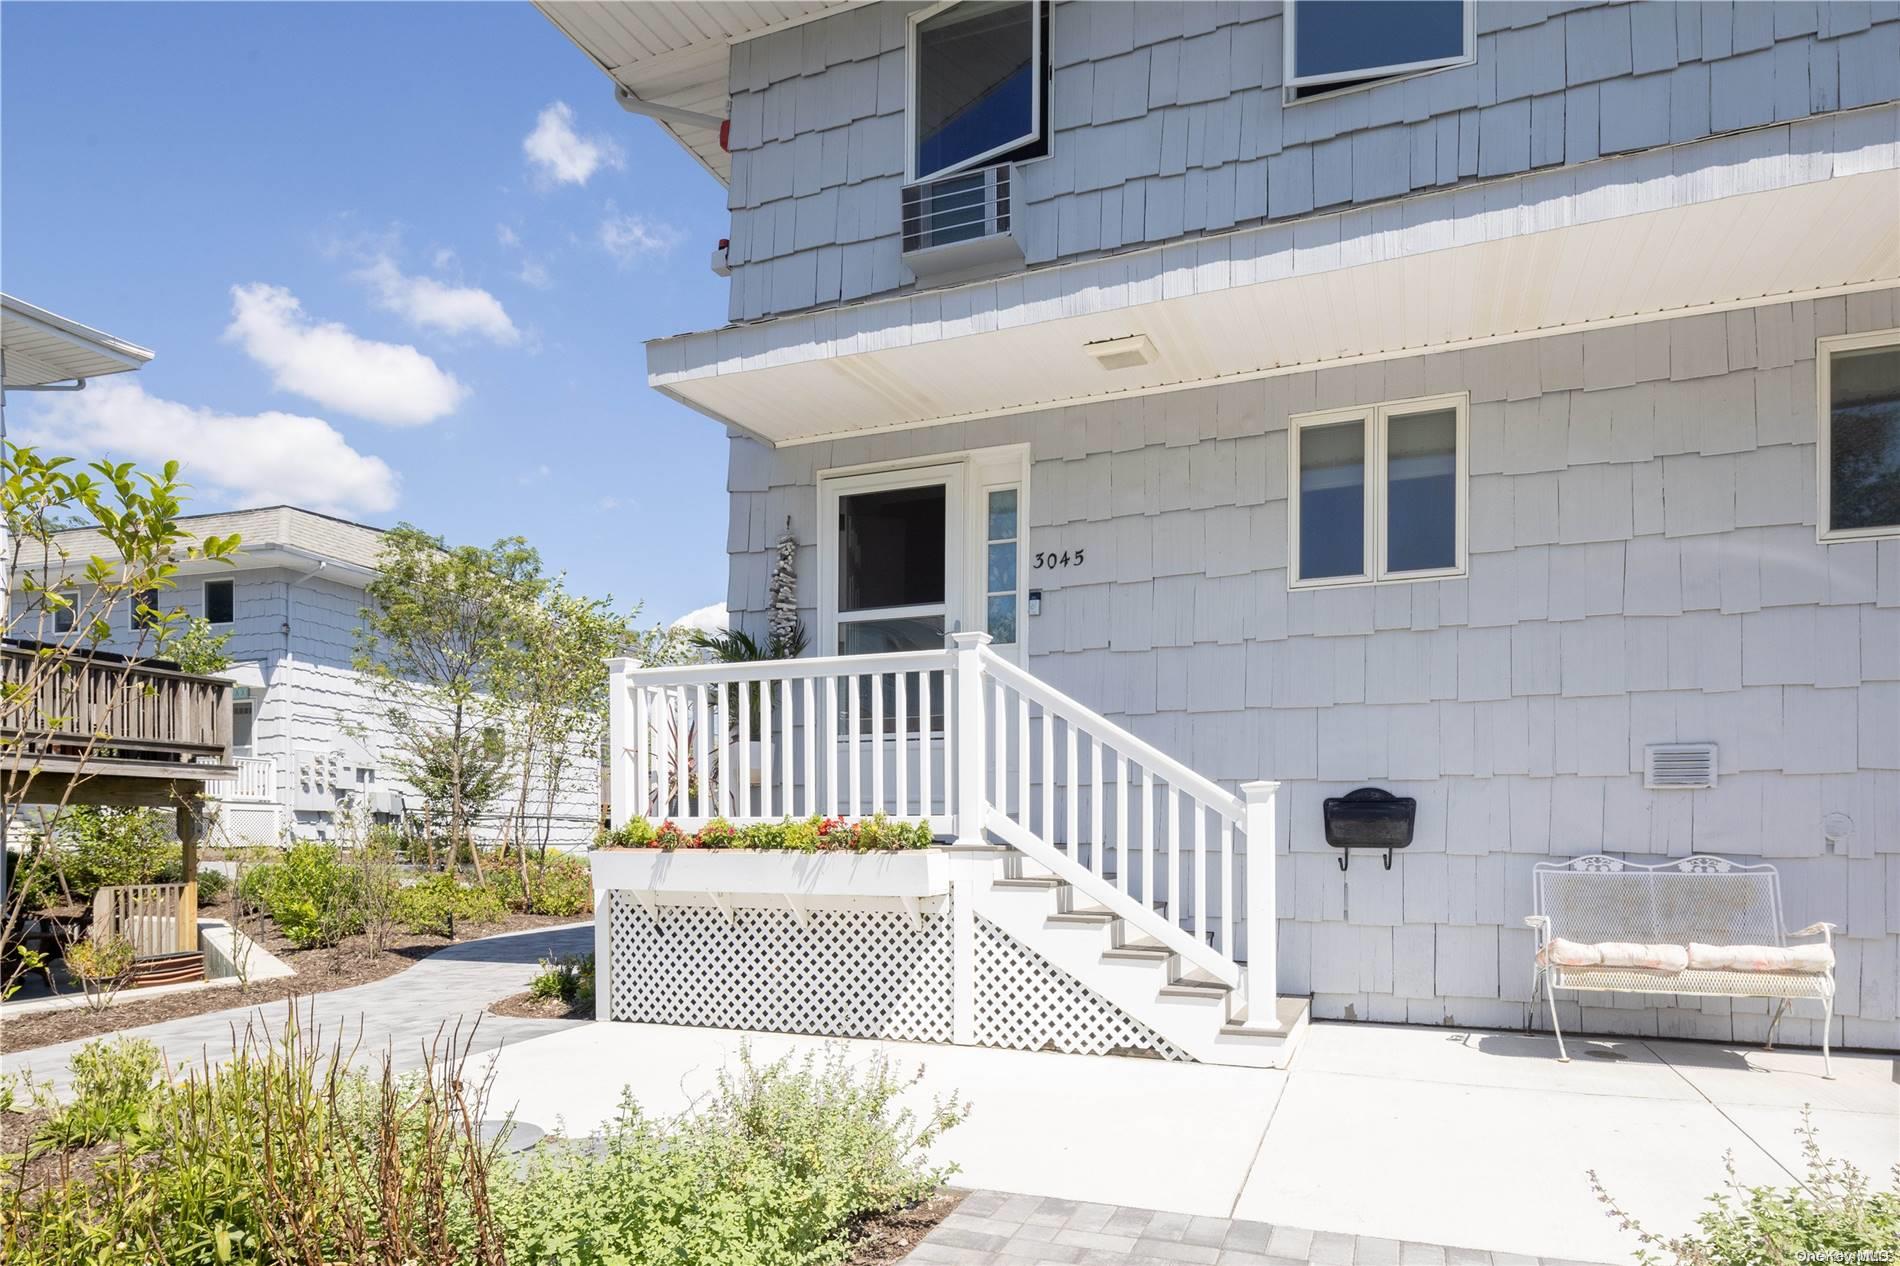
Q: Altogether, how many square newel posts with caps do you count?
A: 3